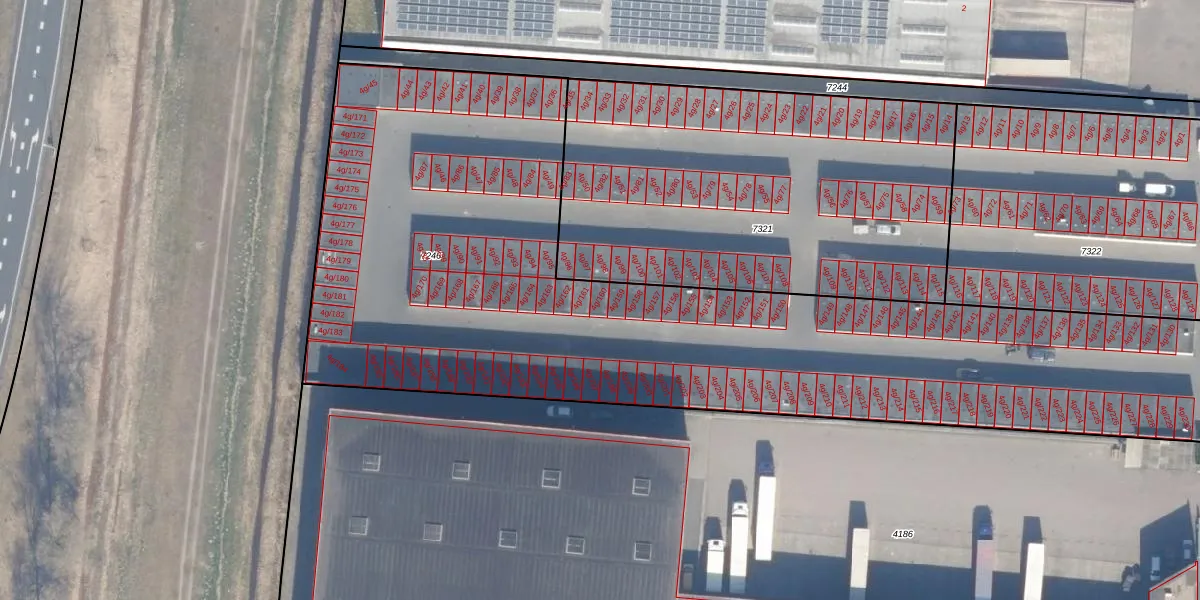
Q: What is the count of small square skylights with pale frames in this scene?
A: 9